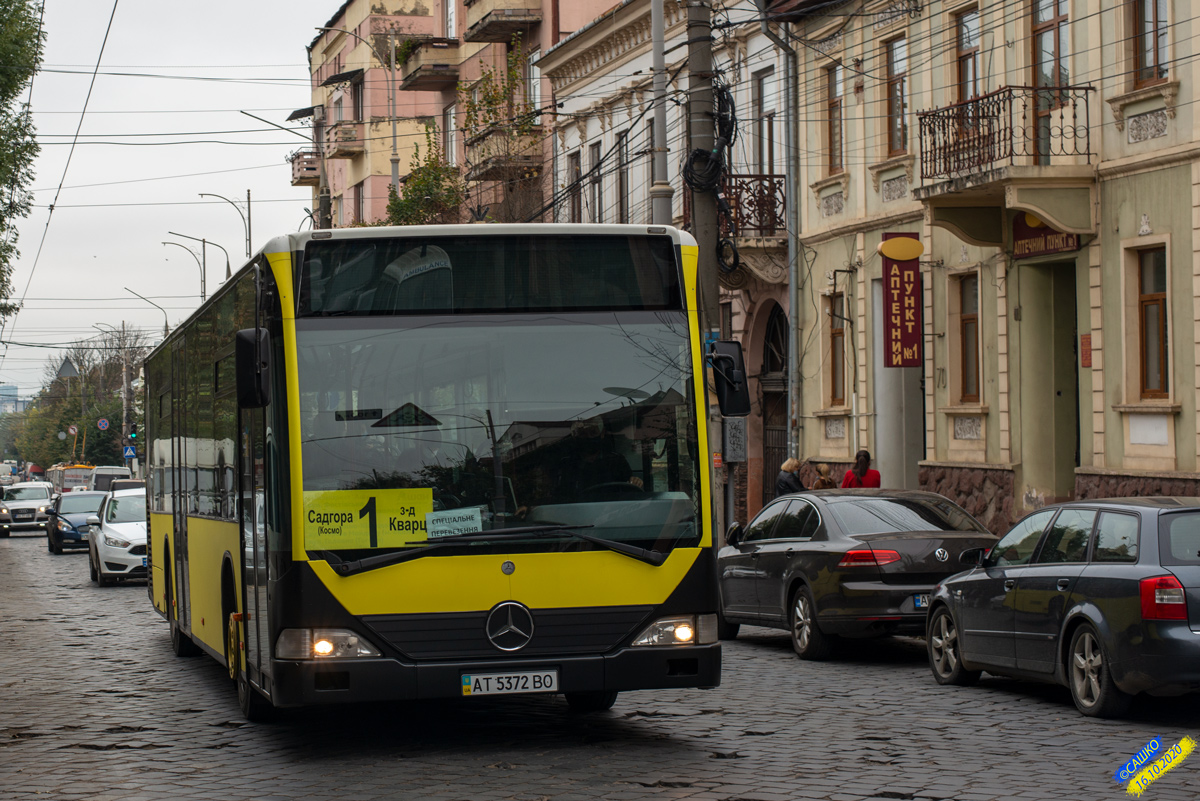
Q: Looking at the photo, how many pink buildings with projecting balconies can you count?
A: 1